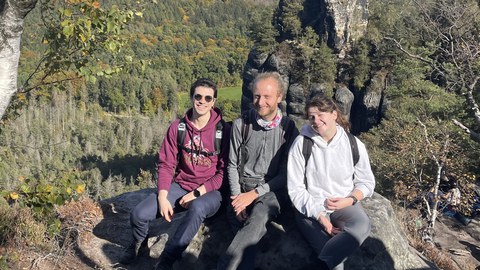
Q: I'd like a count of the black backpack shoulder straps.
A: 6